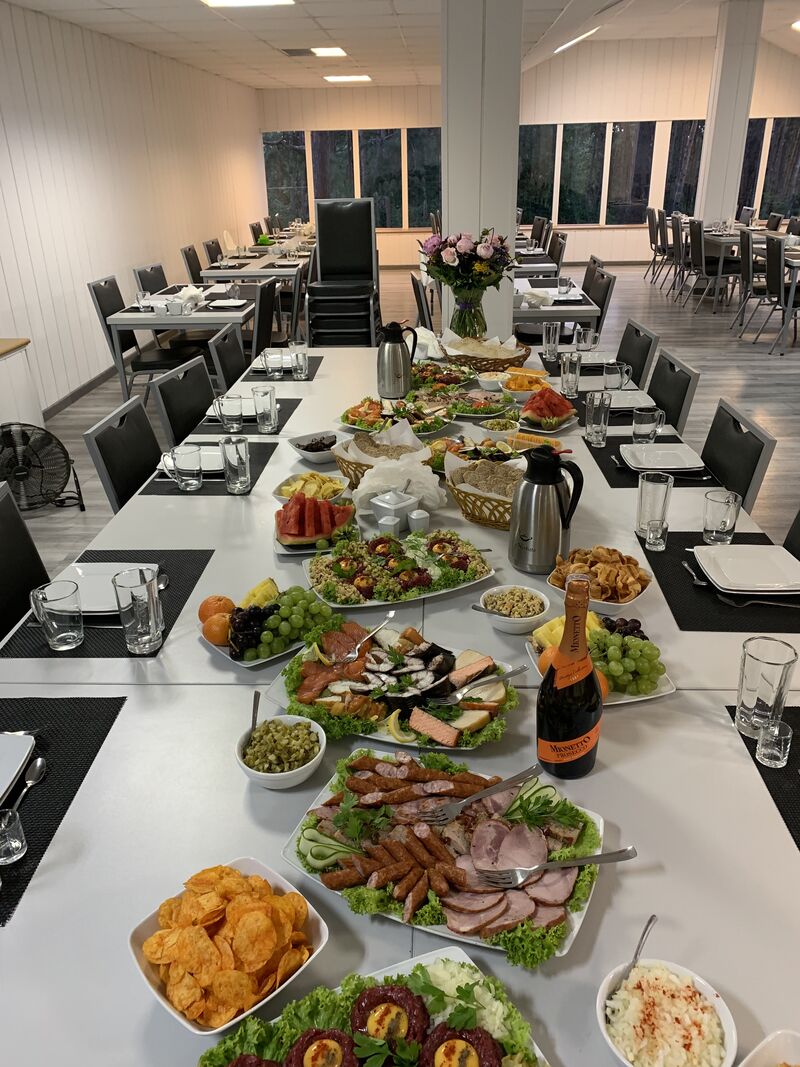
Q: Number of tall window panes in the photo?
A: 10